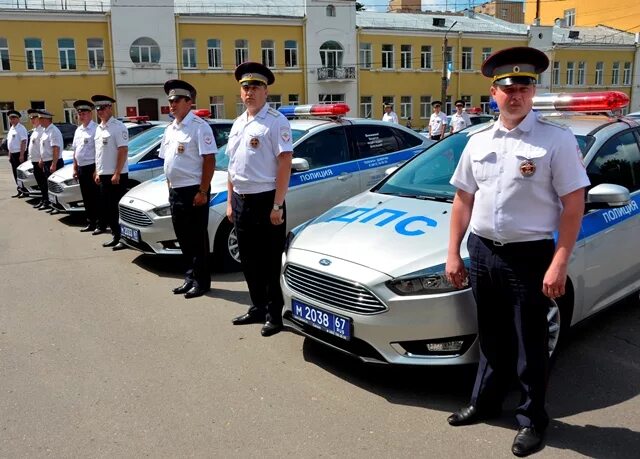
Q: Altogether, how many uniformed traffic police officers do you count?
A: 11